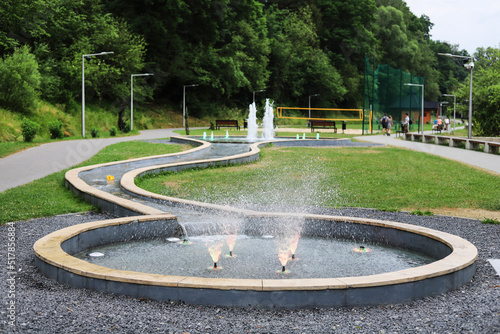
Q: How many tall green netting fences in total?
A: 1